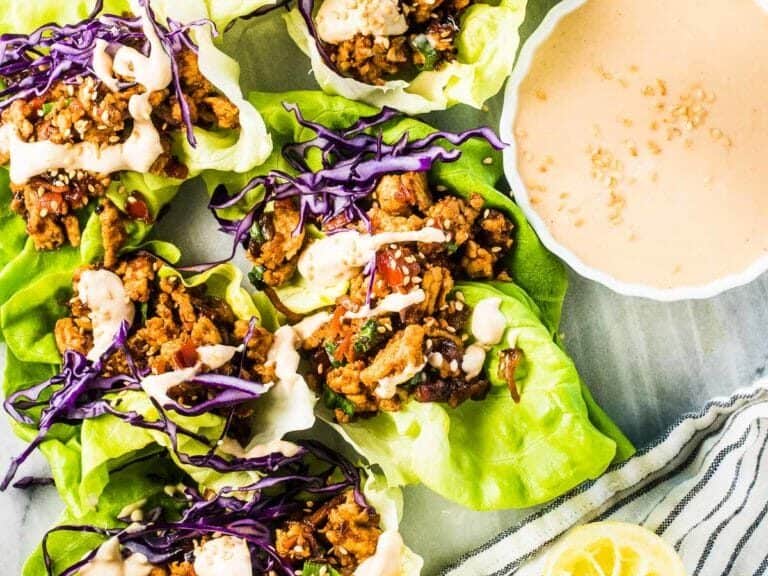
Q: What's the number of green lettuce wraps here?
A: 5